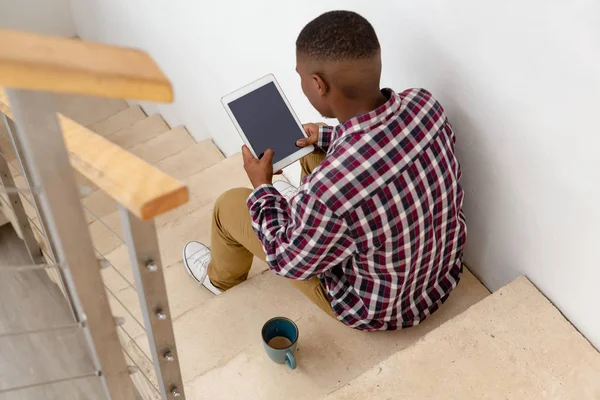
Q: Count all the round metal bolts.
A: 4